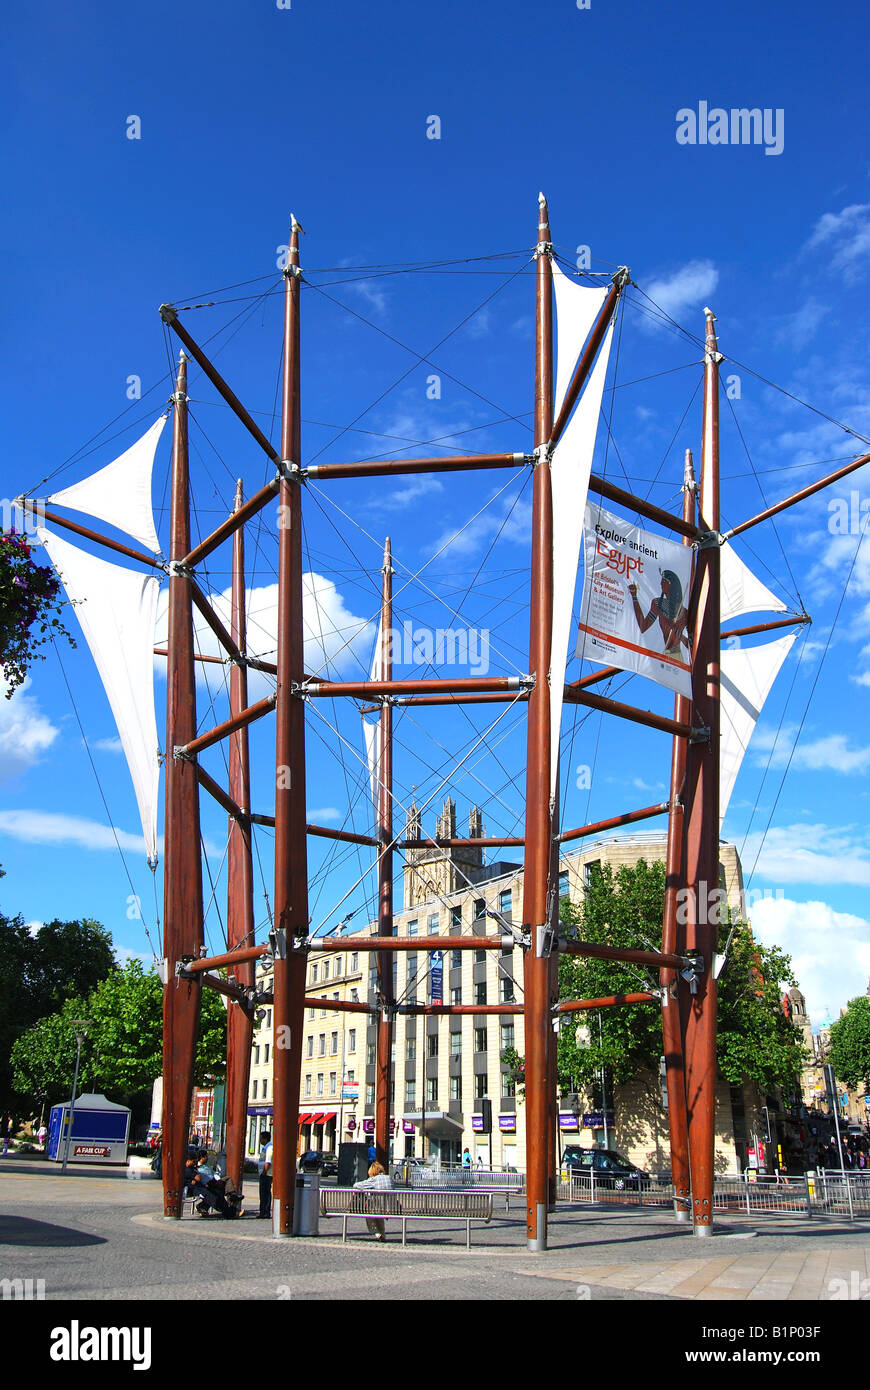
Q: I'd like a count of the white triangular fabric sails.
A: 8